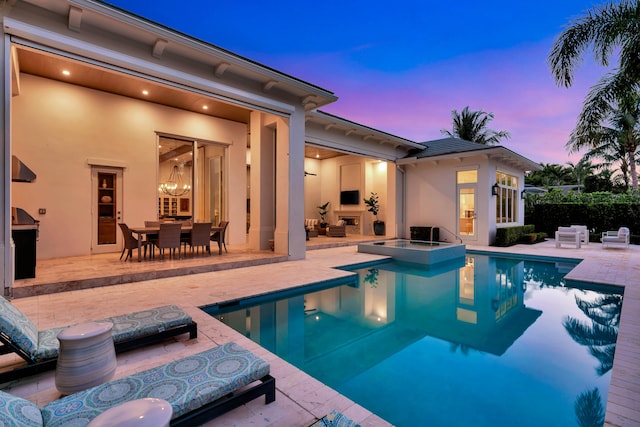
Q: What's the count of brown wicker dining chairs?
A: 6